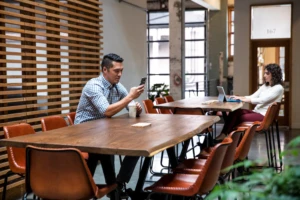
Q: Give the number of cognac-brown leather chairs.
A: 13